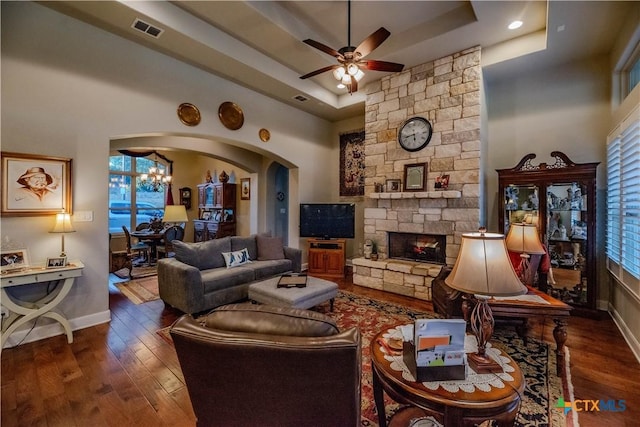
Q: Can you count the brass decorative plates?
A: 3